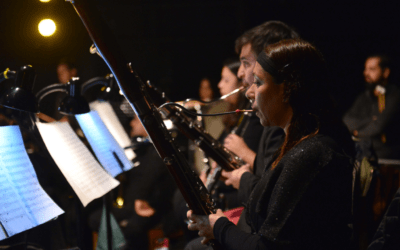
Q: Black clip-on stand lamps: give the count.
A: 3